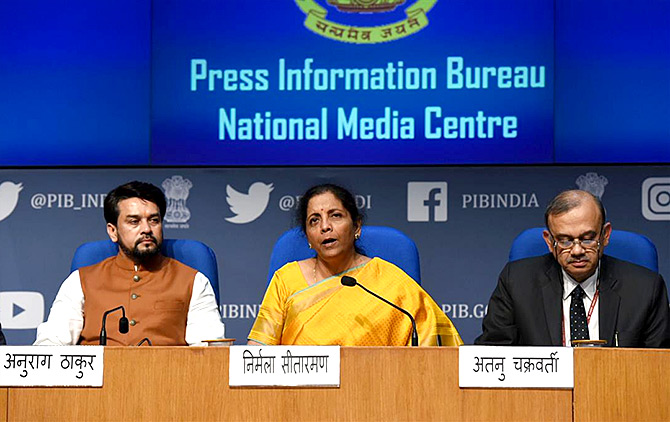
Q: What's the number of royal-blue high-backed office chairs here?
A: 3